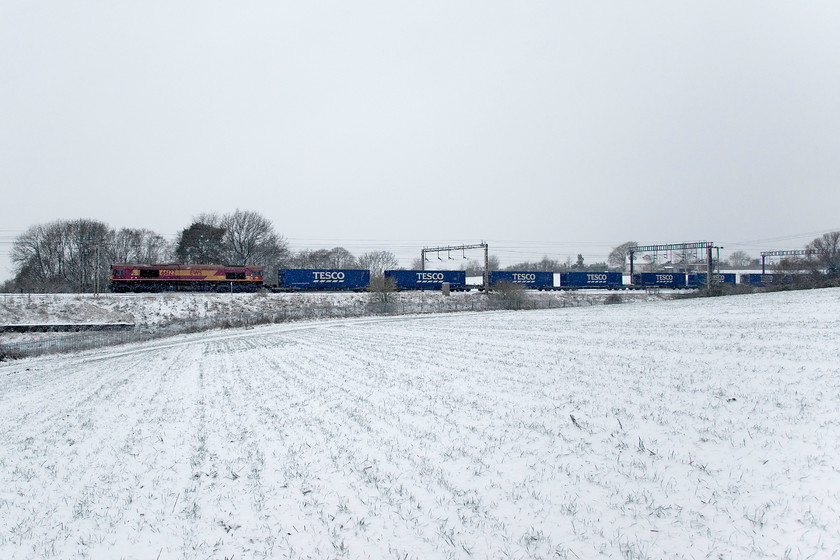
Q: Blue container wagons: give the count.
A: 7